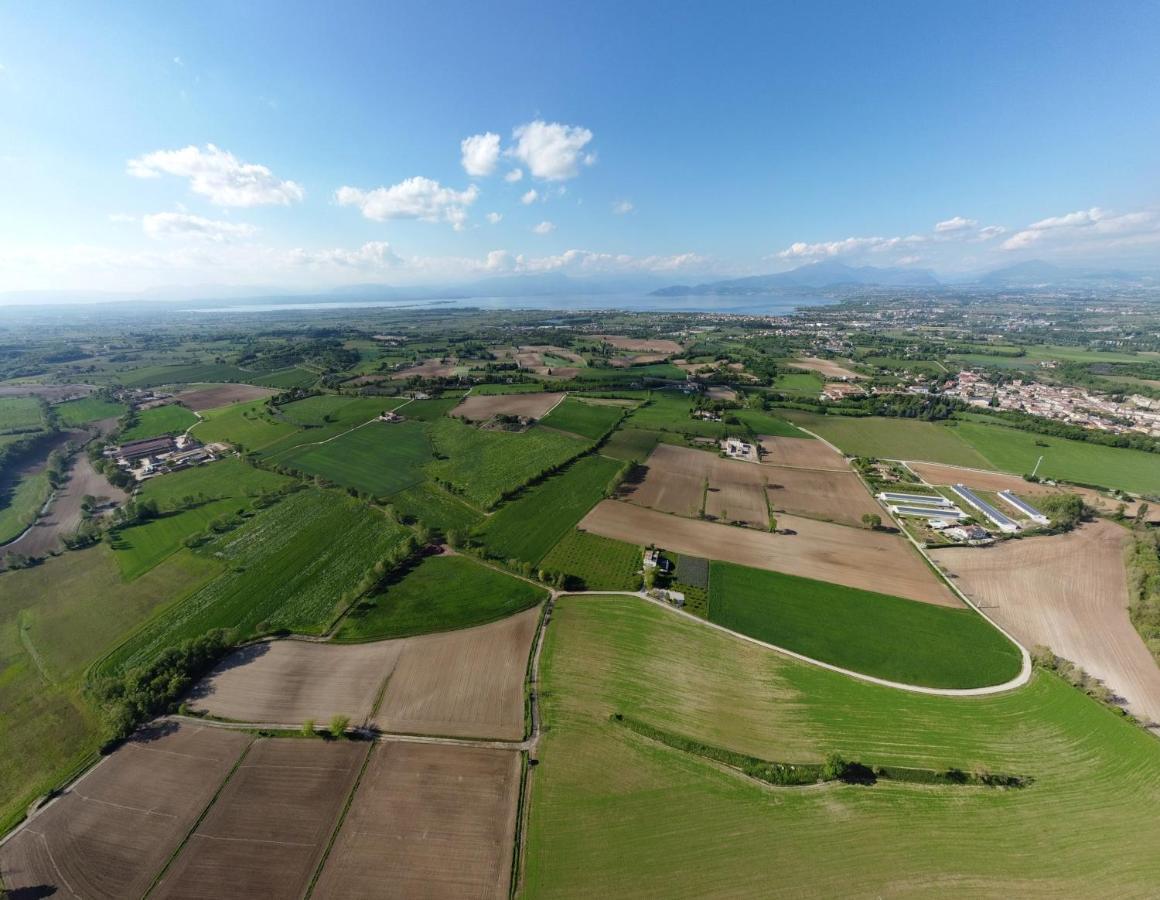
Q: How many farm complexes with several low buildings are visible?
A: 2